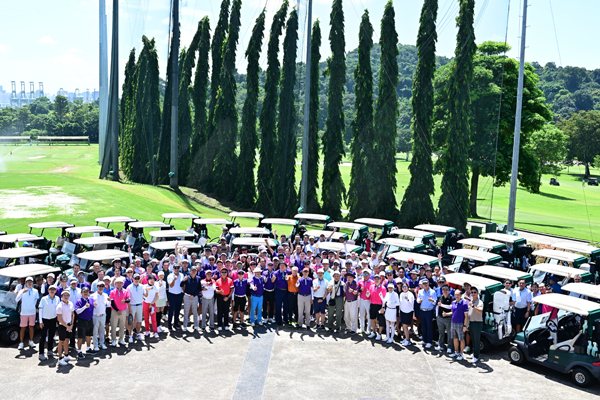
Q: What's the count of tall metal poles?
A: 5